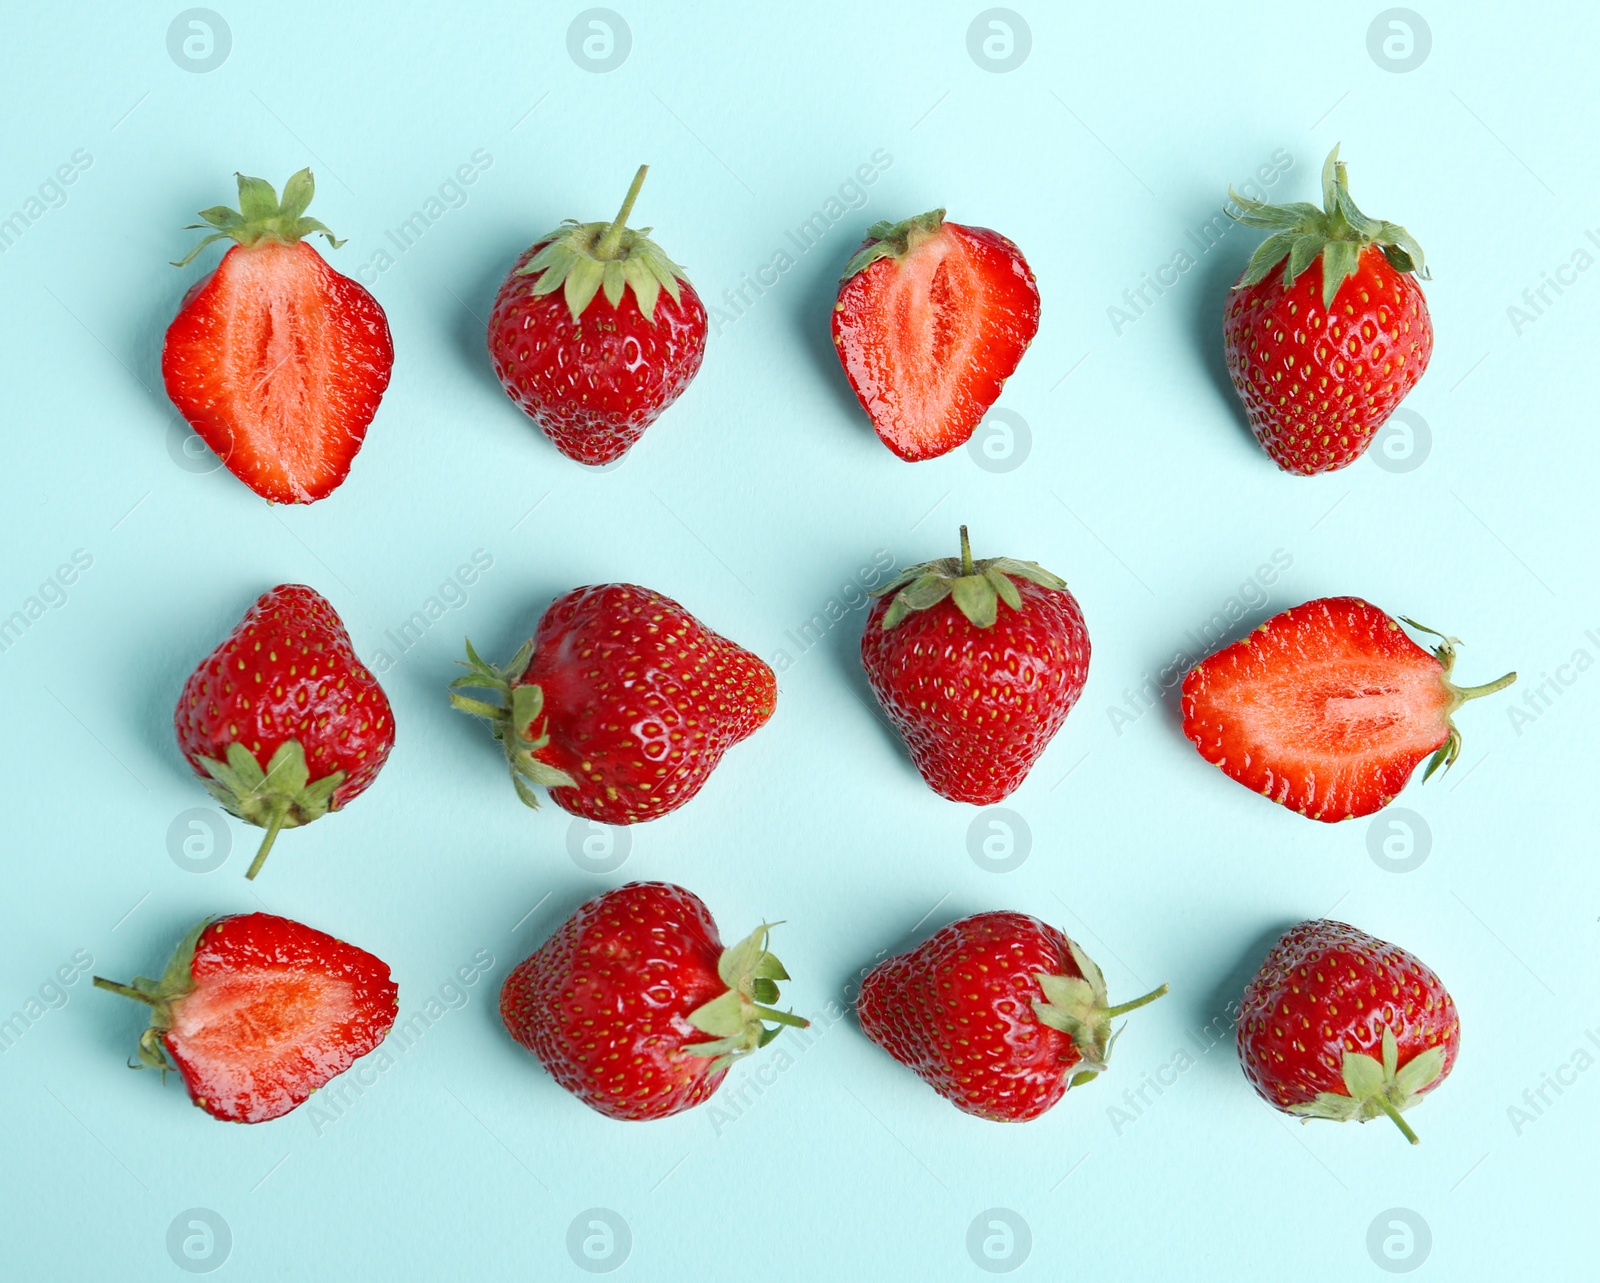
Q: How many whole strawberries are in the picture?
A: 8